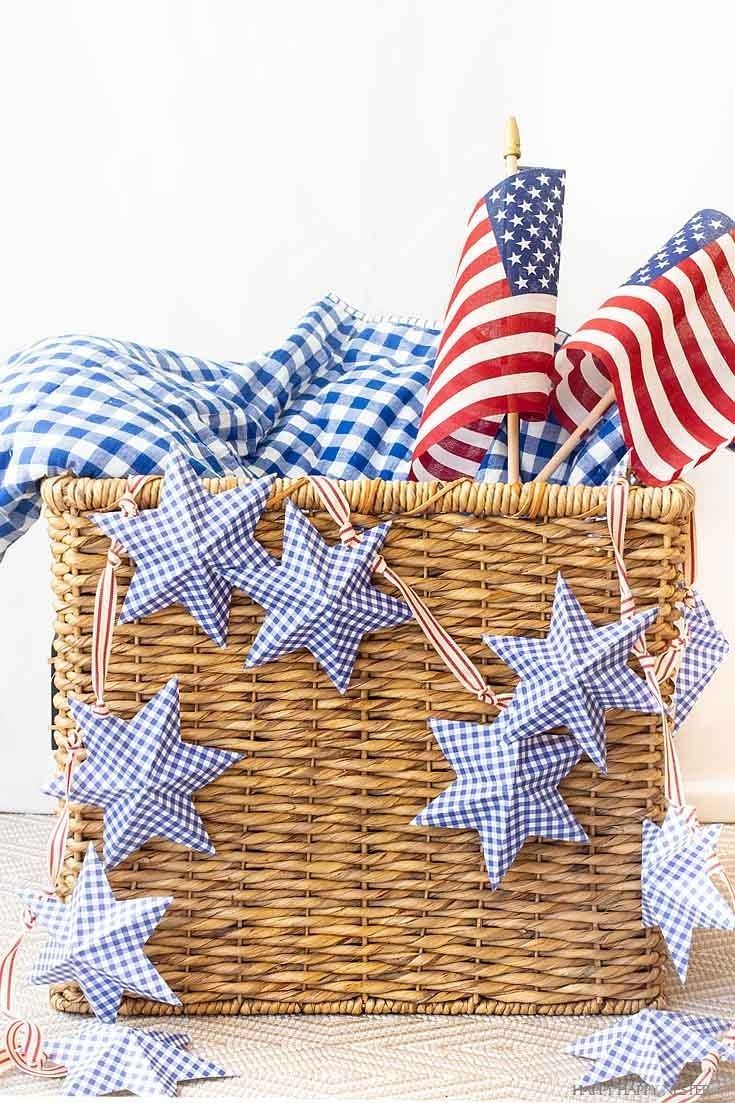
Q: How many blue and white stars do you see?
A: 10